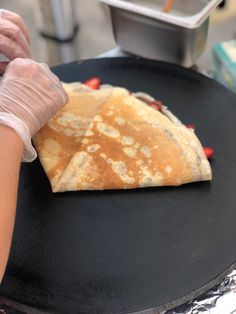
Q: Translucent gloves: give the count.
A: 2